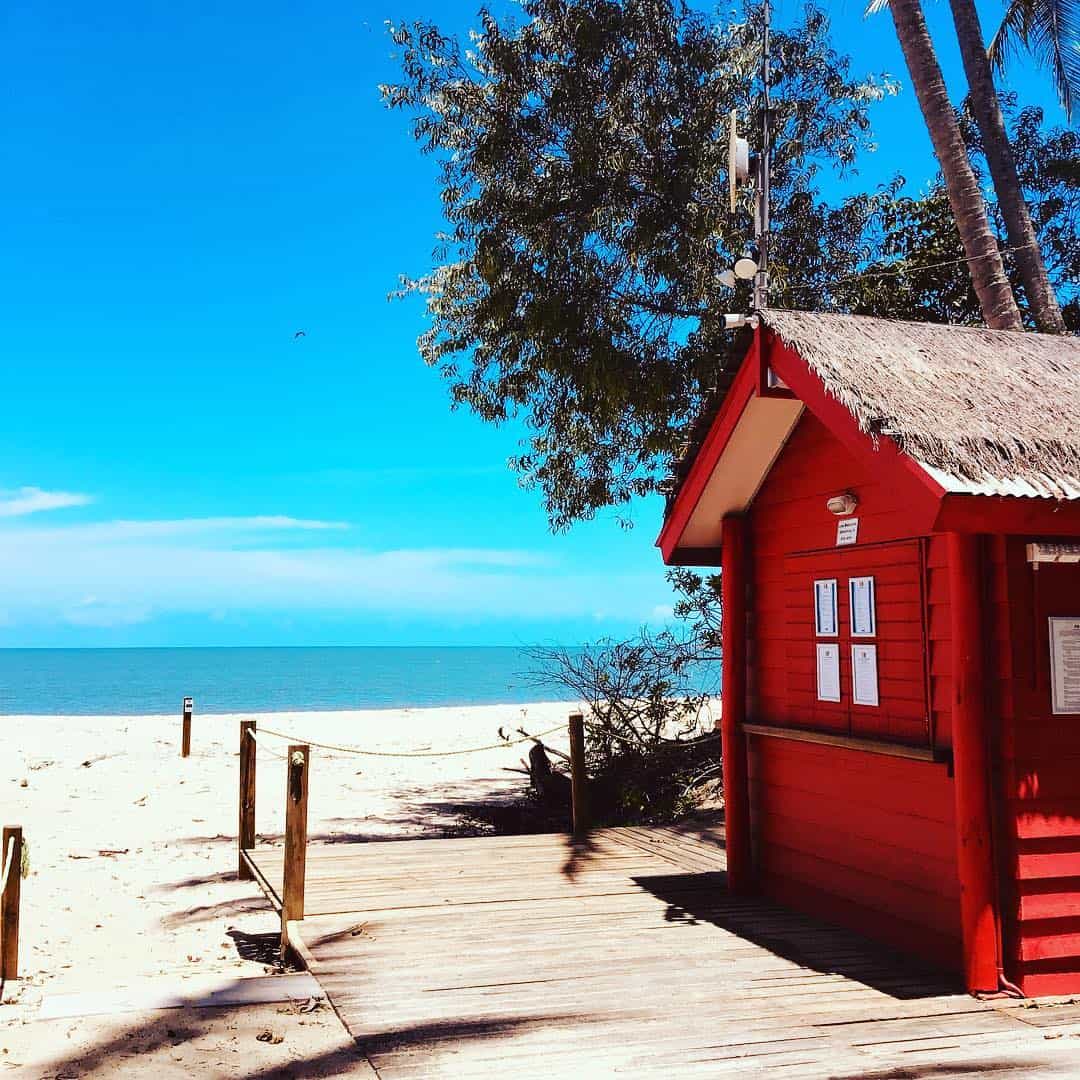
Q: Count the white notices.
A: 6